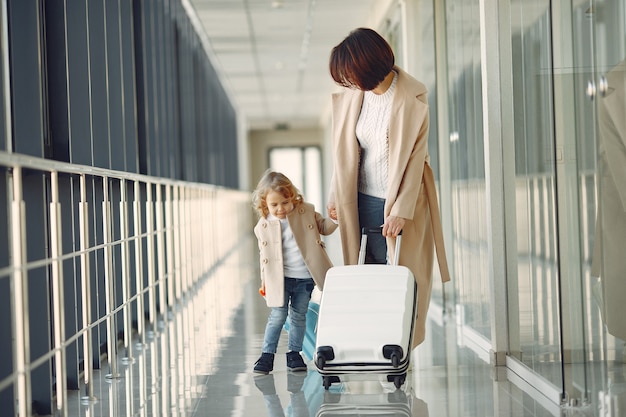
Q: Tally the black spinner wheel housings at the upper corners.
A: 2